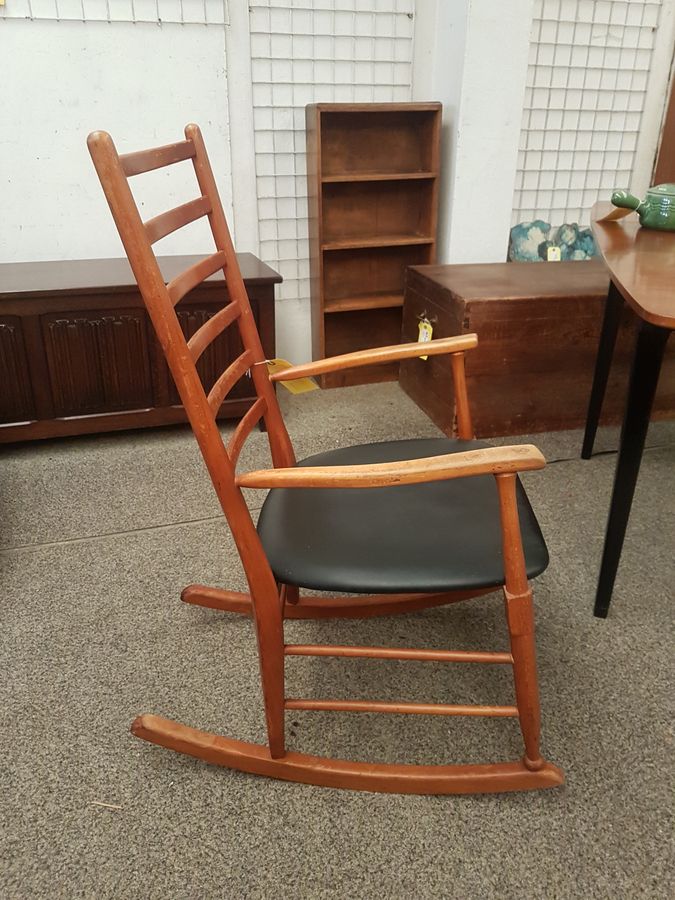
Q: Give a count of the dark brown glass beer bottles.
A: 0